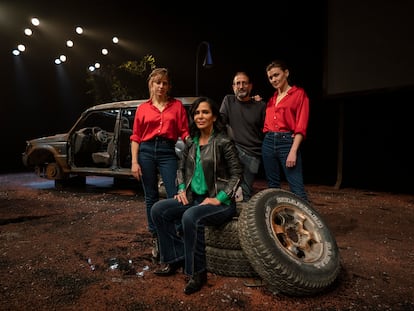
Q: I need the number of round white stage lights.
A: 12